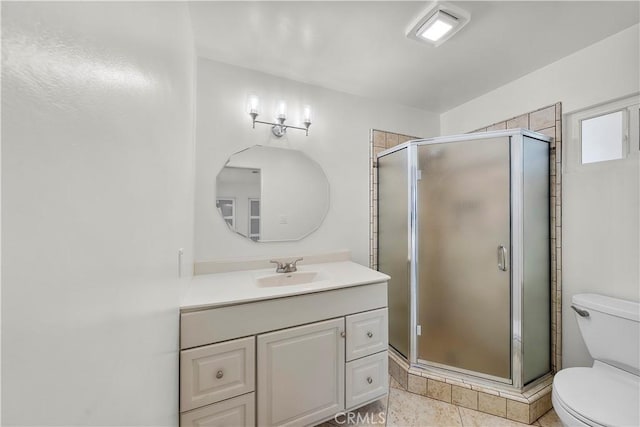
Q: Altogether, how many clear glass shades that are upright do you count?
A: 3